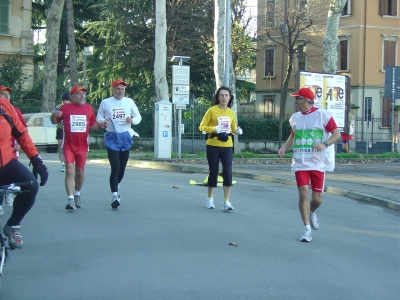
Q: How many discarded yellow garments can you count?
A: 1